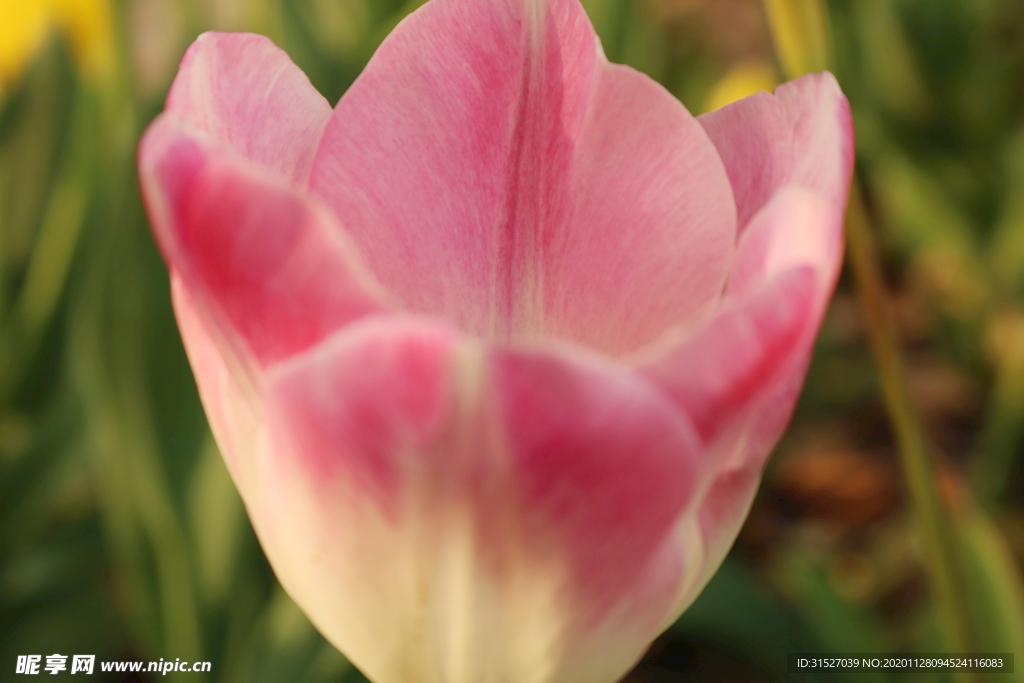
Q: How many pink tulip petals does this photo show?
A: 6